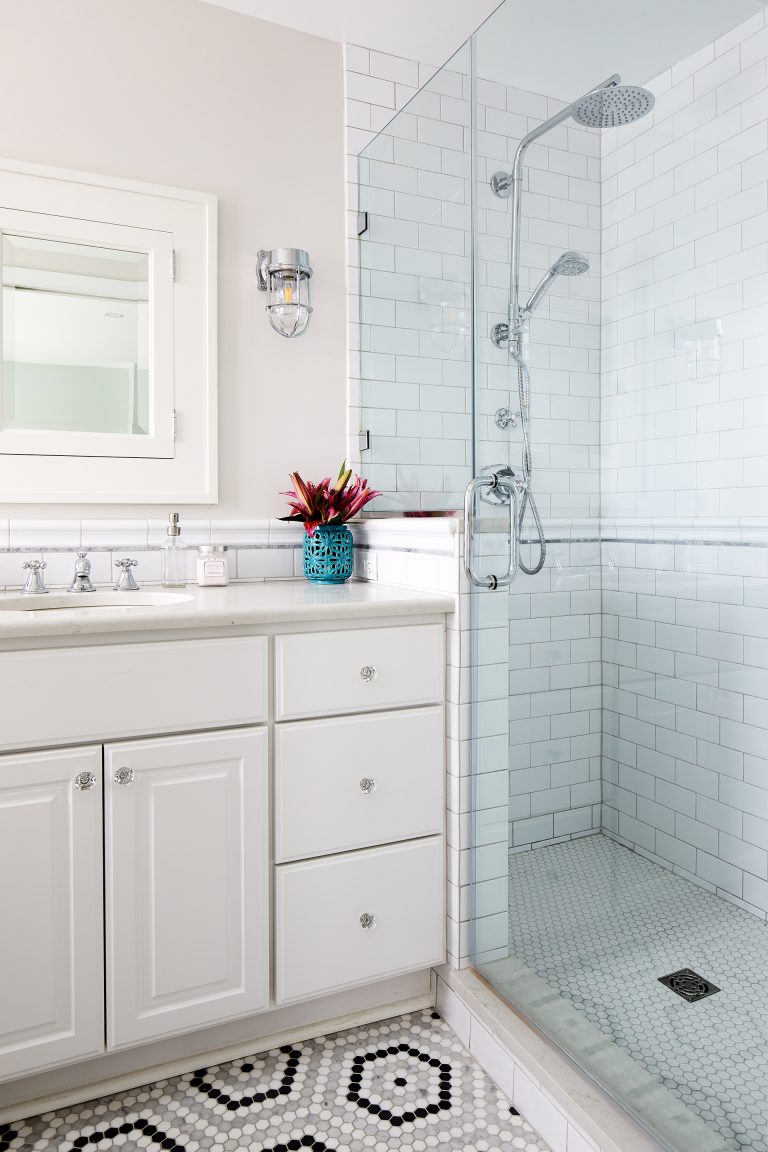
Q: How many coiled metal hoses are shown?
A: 1